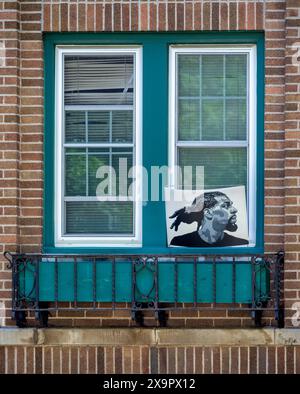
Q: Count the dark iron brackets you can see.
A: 6